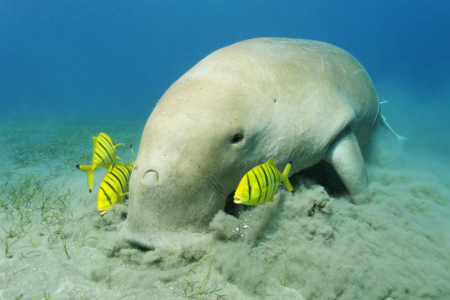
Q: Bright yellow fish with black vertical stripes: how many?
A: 3